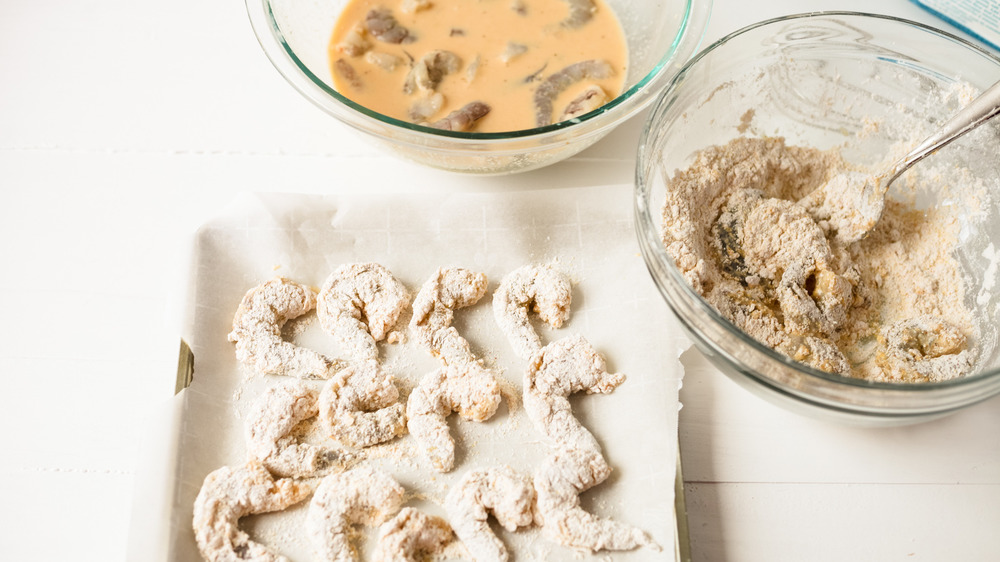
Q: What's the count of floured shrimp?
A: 13